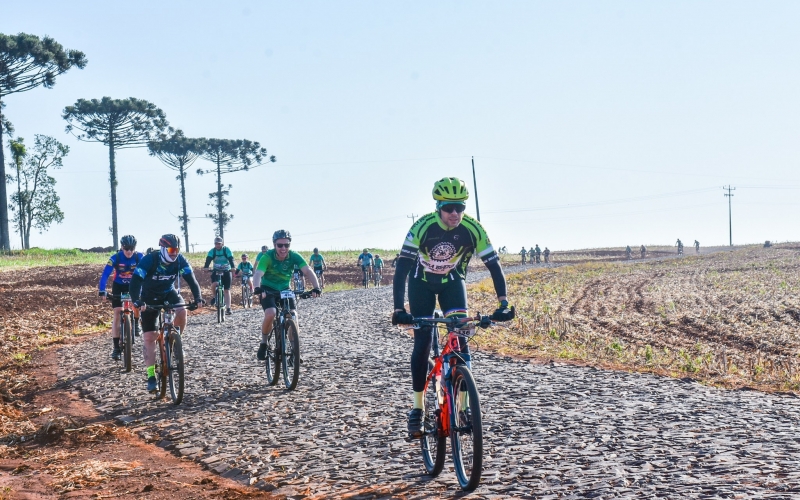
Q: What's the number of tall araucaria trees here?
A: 4